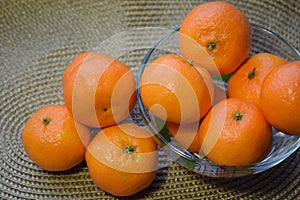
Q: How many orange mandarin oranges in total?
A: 9